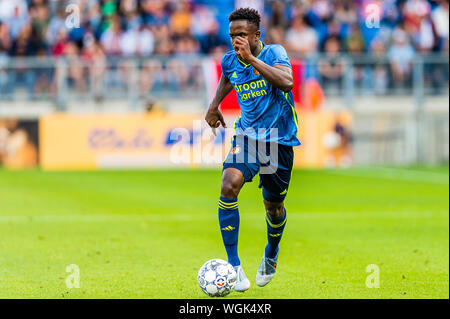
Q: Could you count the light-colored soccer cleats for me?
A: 2